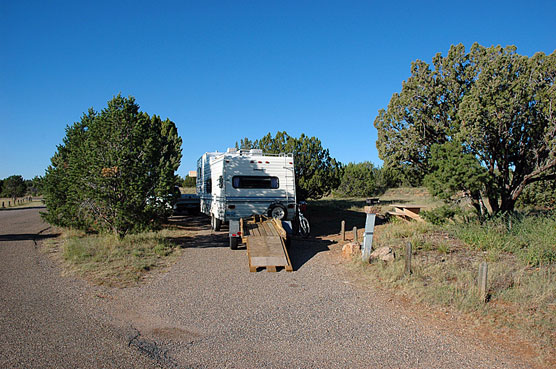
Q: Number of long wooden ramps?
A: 1